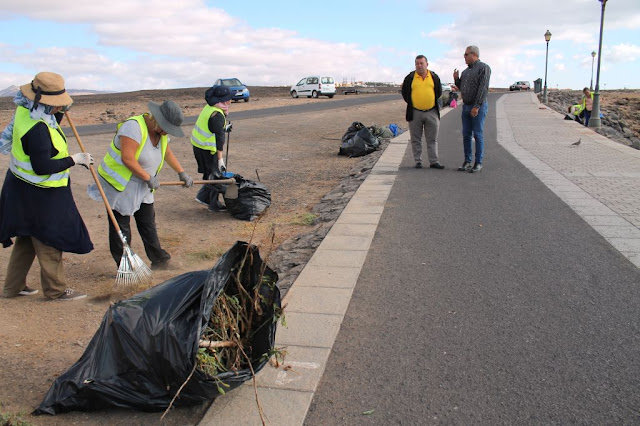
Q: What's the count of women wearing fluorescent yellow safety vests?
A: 3